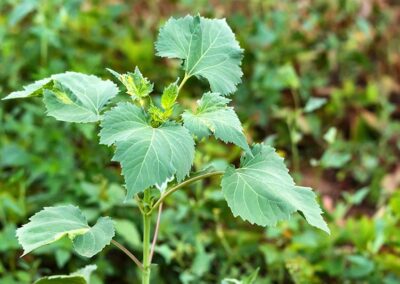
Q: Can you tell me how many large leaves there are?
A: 6